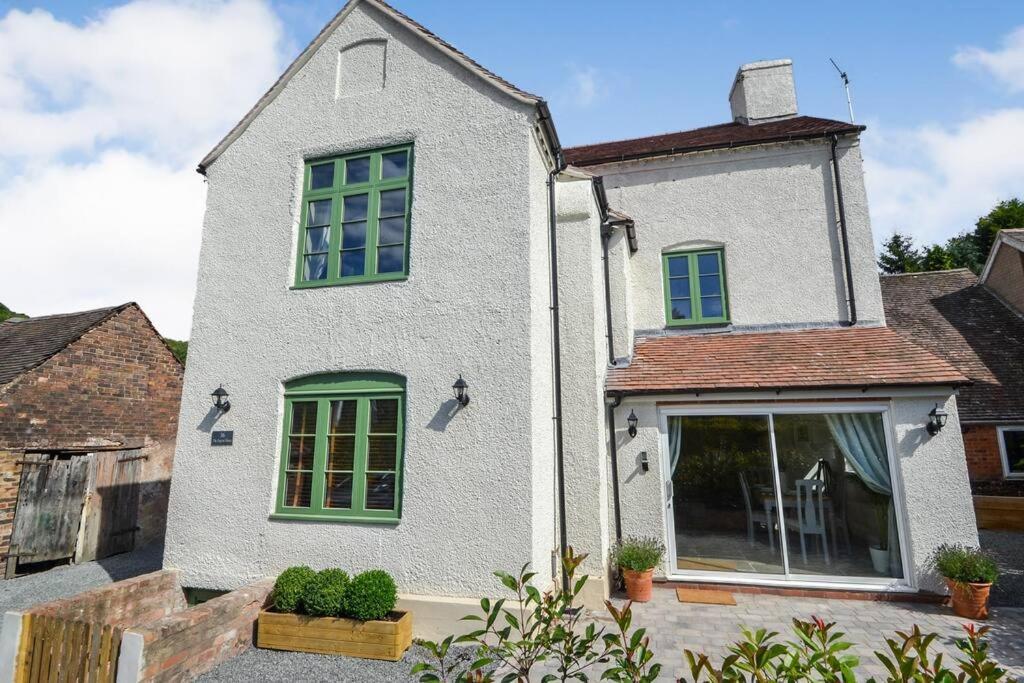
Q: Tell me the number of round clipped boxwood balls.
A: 3